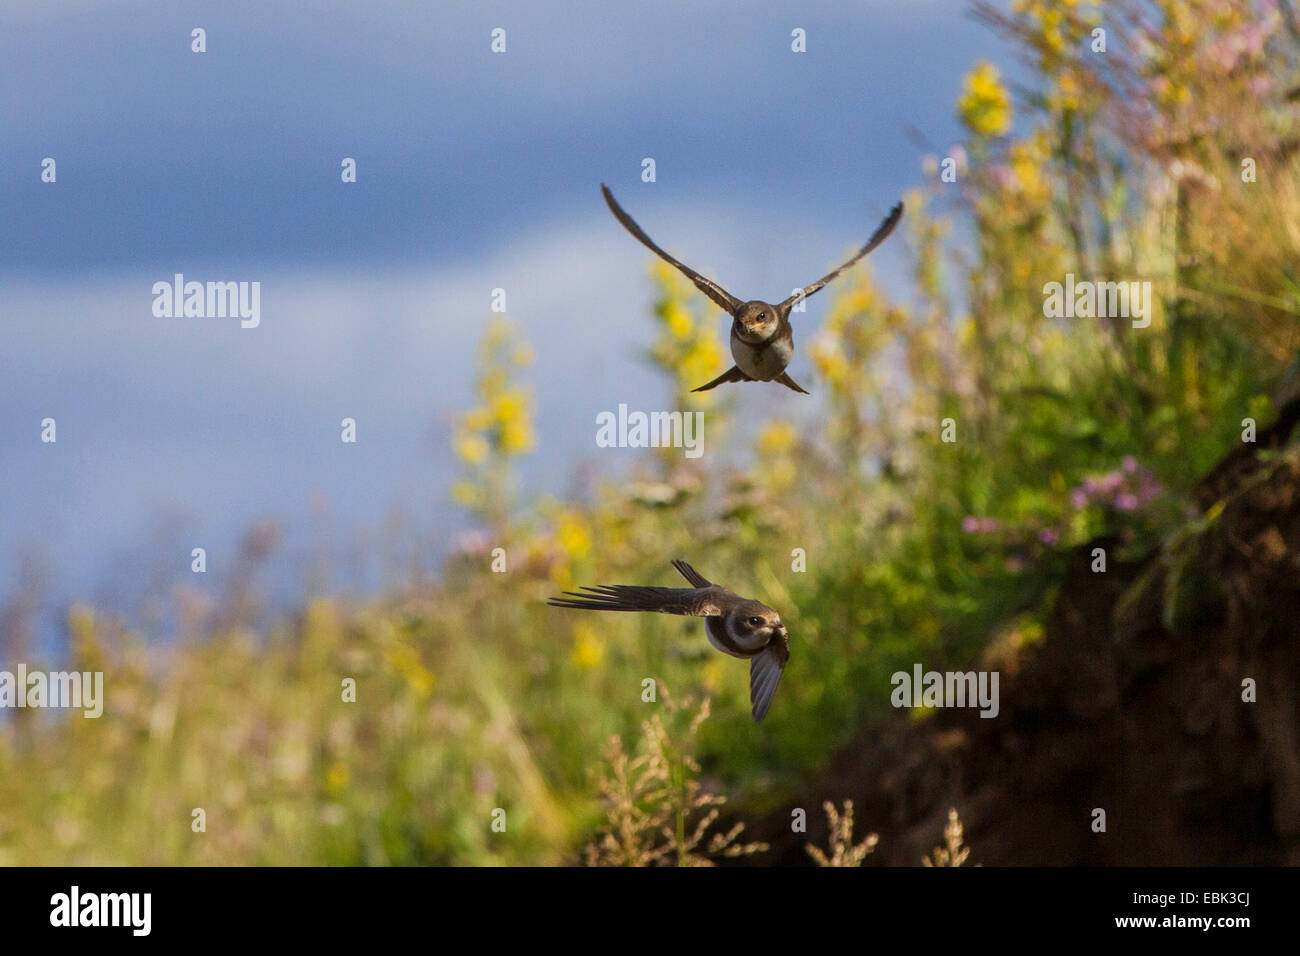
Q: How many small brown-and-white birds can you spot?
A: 2